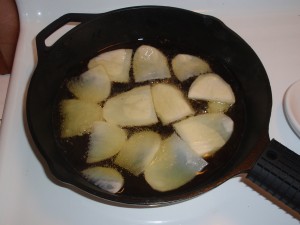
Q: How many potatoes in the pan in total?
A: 13